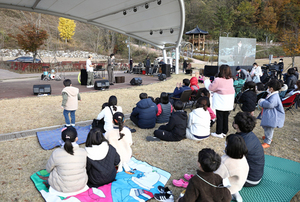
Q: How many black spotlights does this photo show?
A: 7